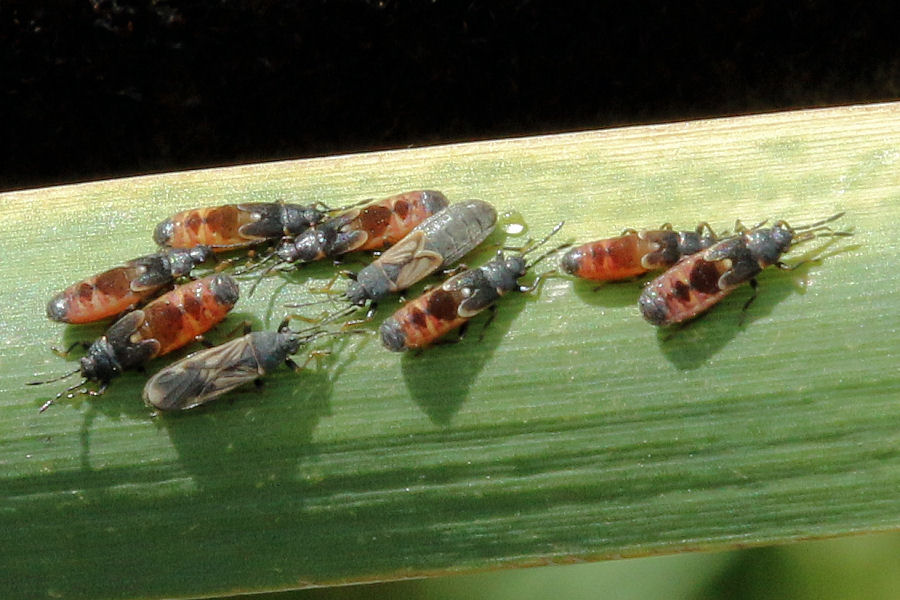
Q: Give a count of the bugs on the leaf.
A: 9